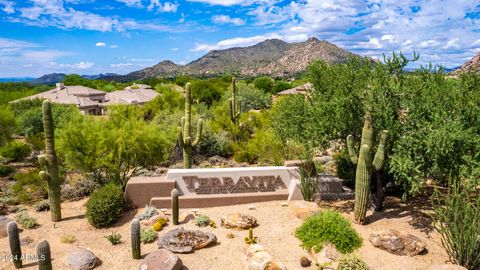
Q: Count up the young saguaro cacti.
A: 4